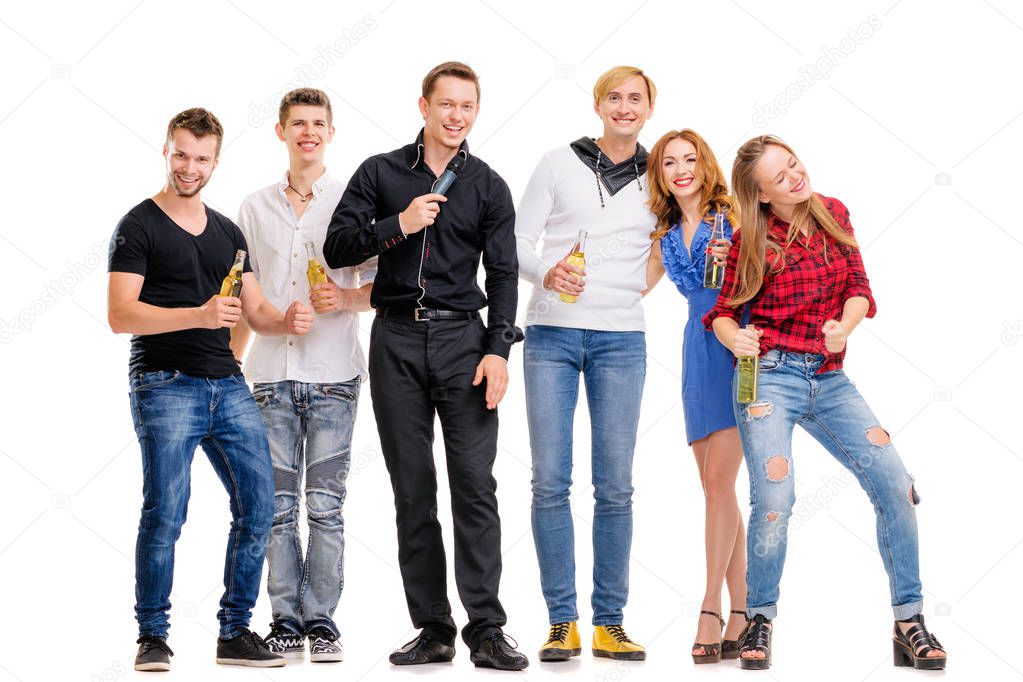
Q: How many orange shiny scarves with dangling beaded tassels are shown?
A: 0